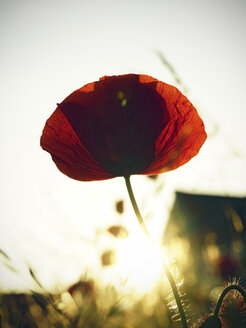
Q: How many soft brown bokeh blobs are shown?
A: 3